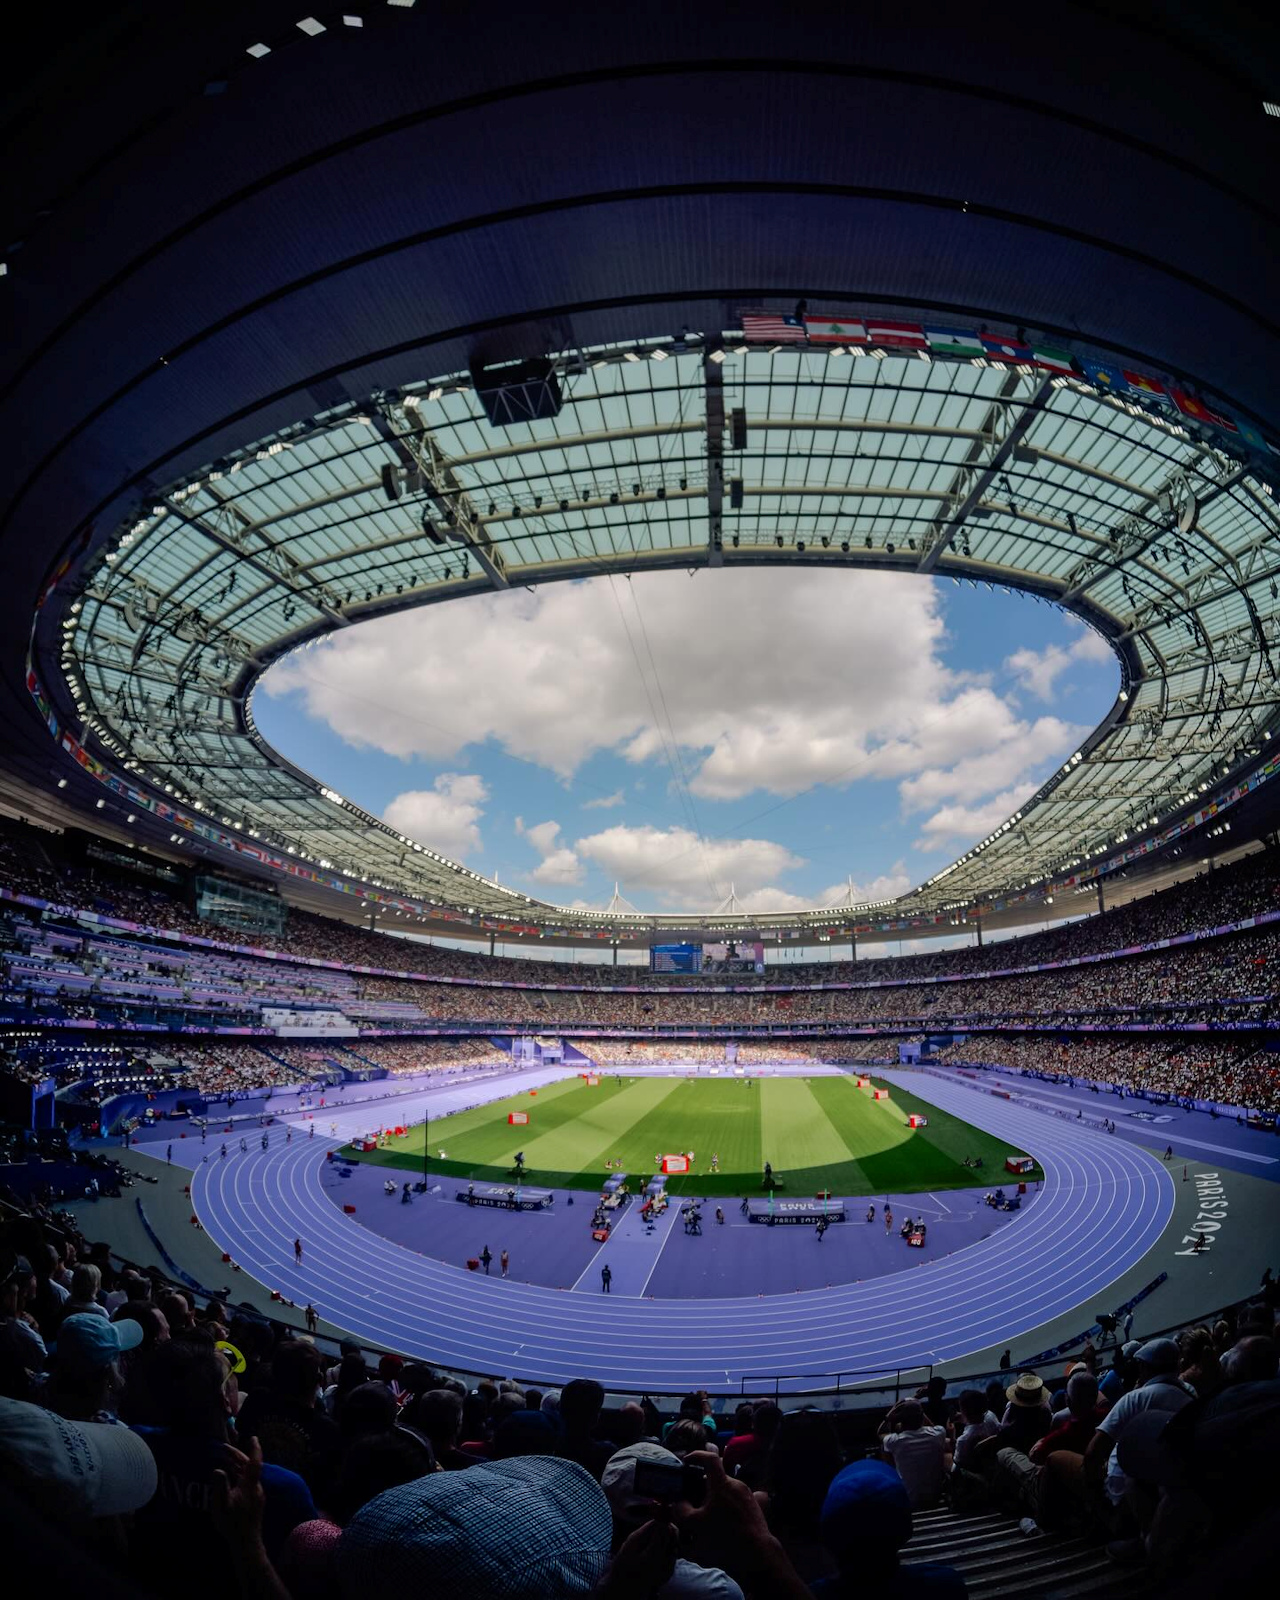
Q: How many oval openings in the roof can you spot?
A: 1